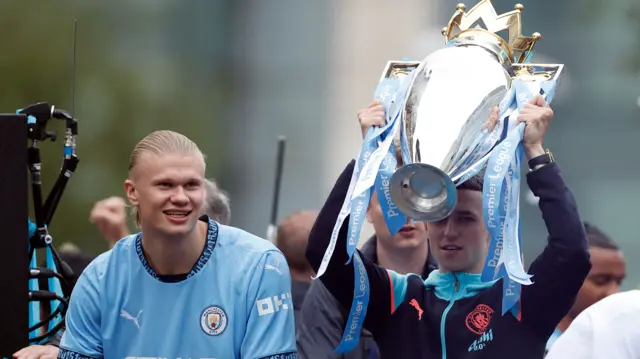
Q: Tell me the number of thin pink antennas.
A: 0